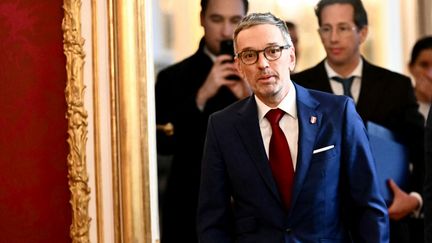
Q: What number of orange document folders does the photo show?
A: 0